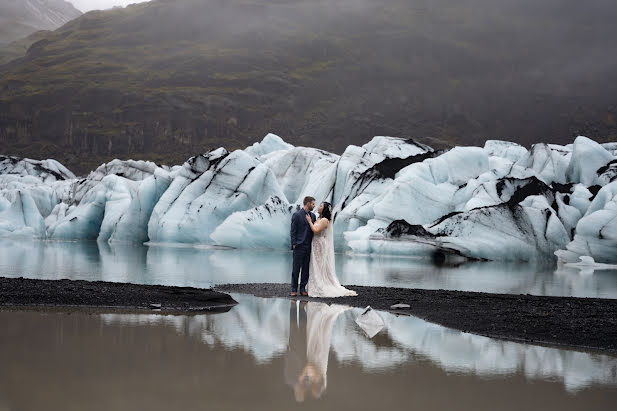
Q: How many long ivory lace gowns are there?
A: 1